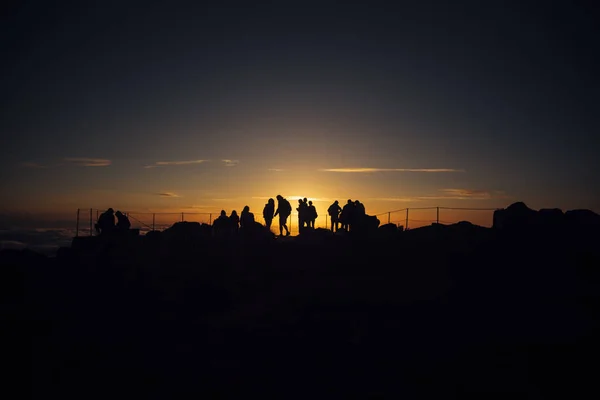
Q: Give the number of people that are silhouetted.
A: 13